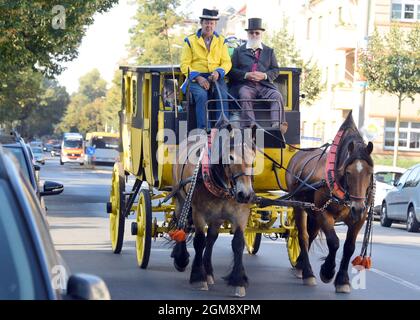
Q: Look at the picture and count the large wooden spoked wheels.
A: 4